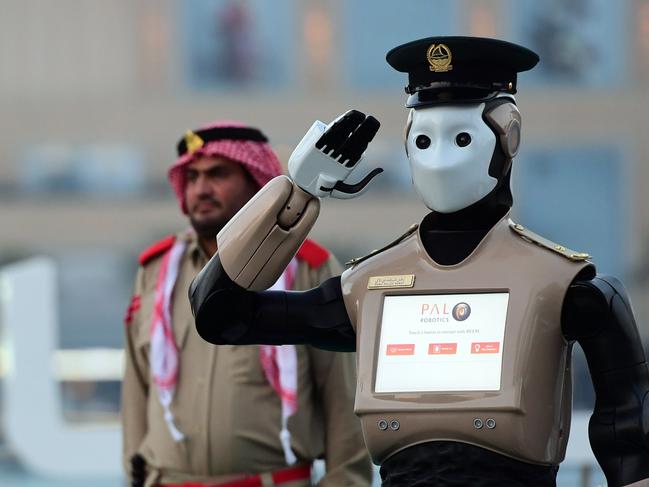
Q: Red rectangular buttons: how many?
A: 3